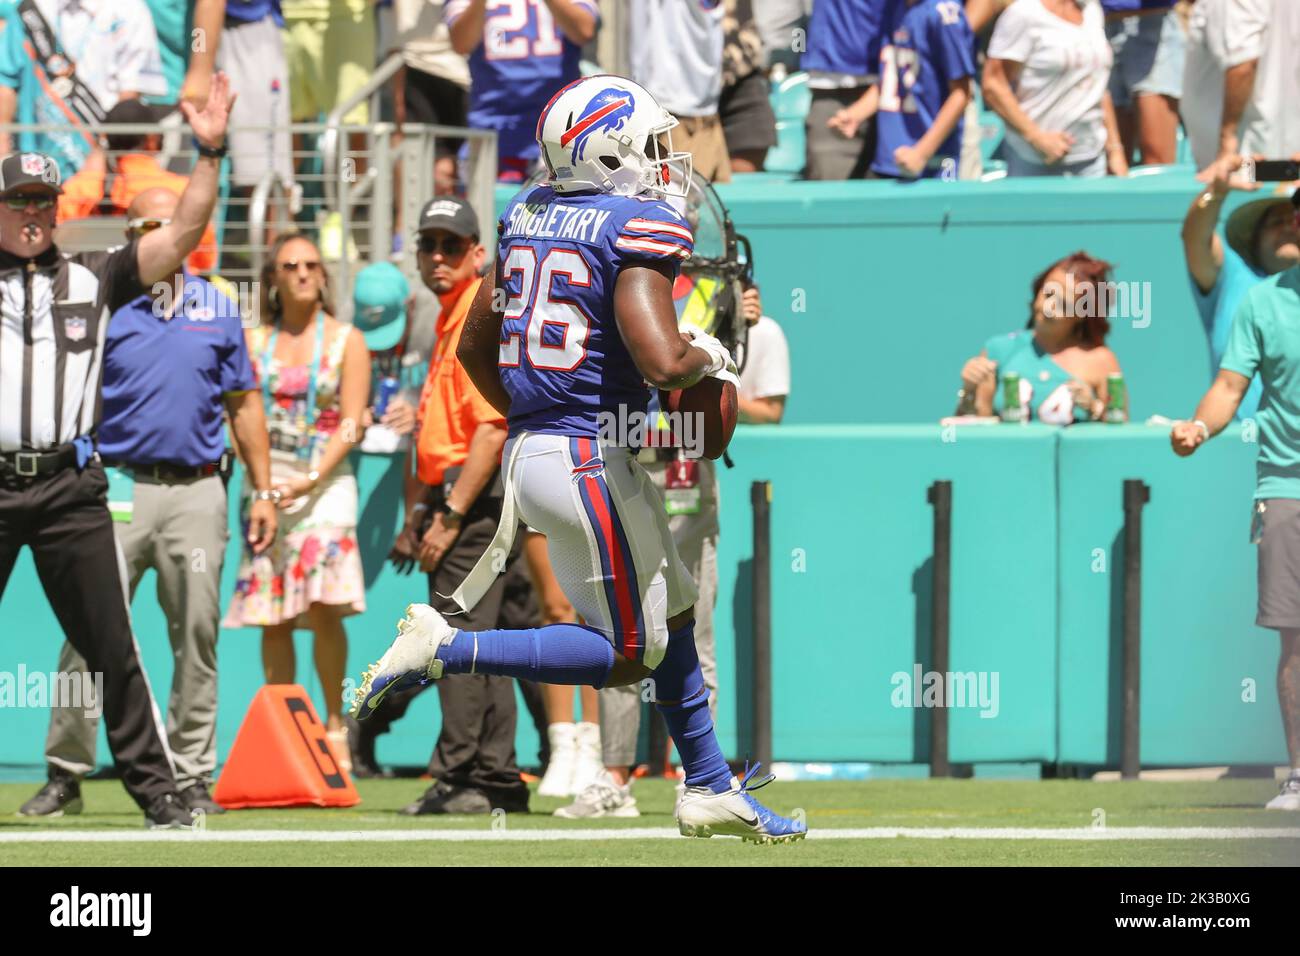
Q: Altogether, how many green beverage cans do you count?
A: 2